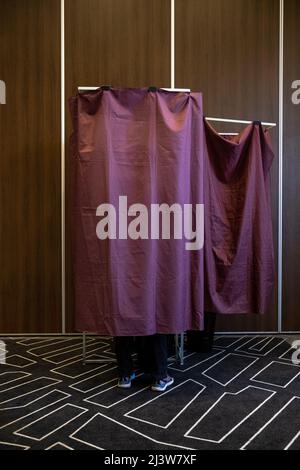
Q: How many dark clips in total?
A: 3